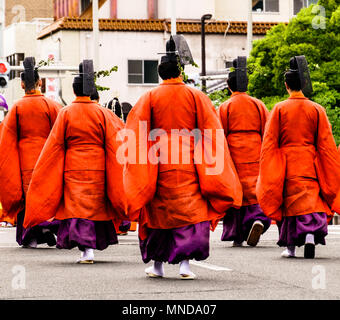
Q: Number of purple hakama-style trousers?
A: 5